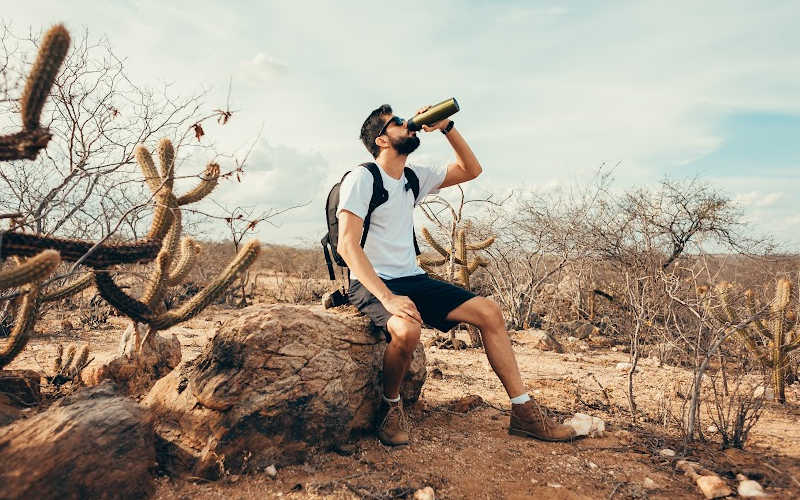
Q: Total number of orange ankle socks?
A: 0